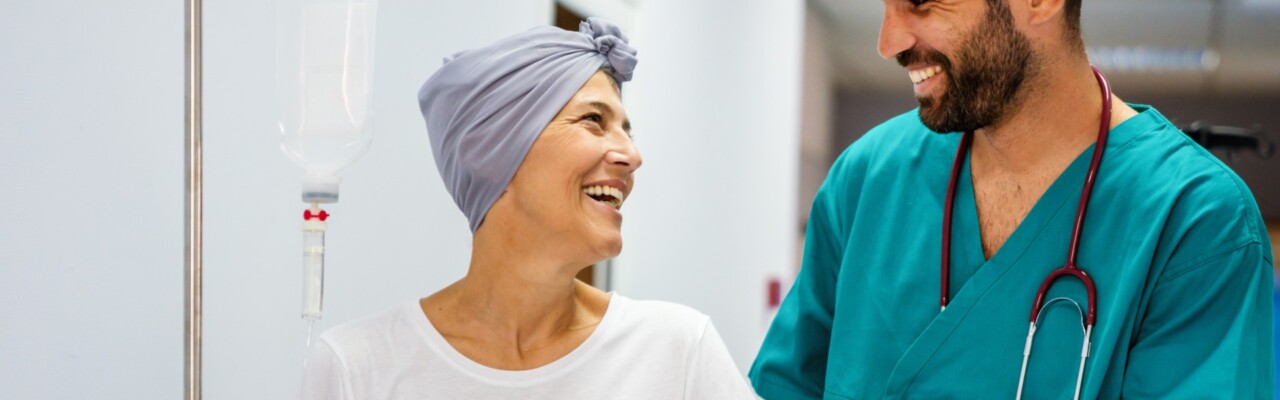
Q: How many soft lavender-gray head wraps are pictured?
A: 1